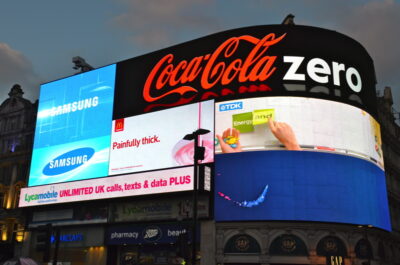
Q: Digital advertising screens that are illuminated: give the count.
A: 6